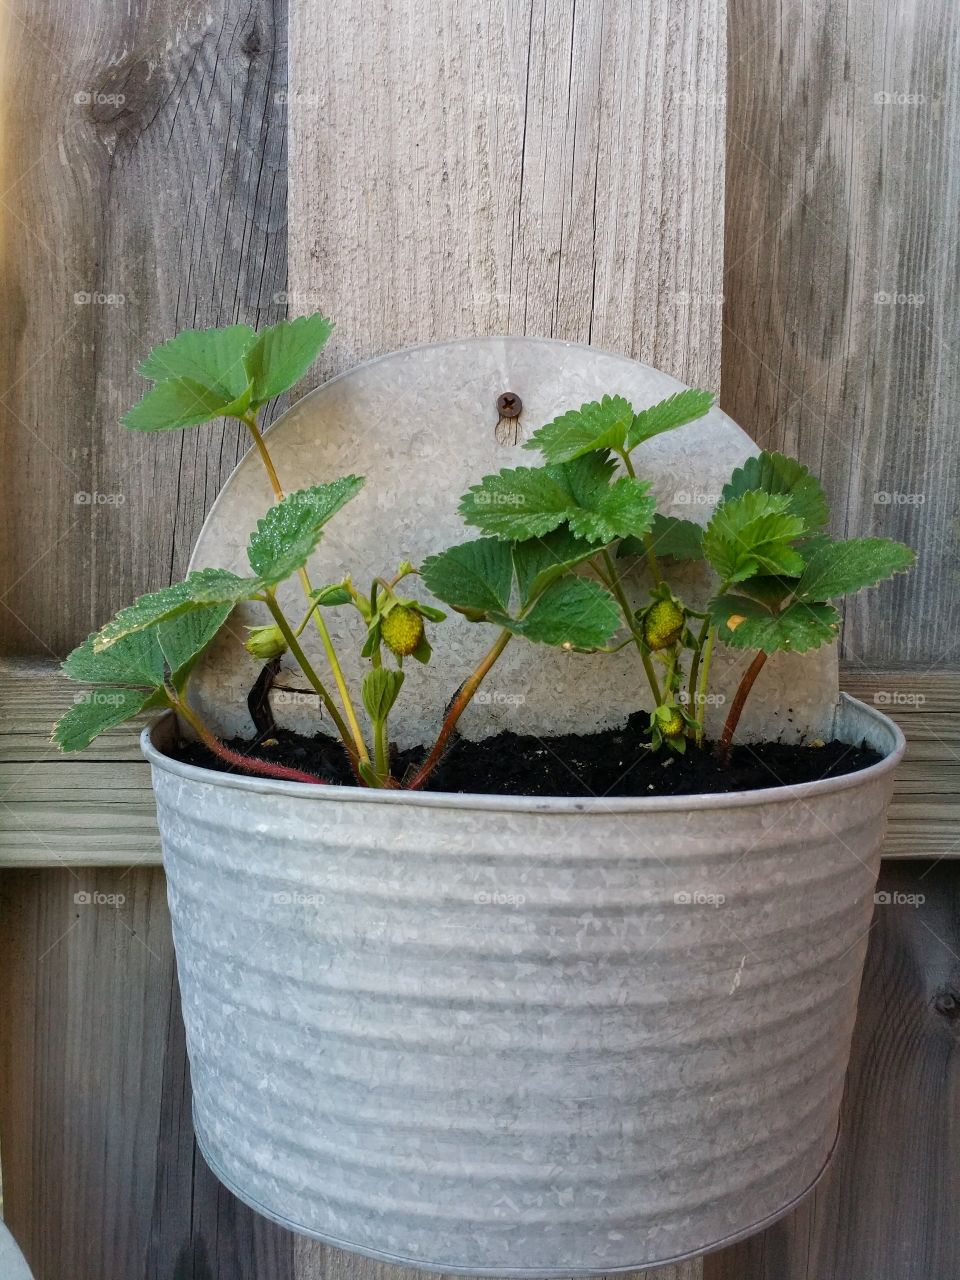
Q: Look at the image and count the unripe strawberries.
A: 3